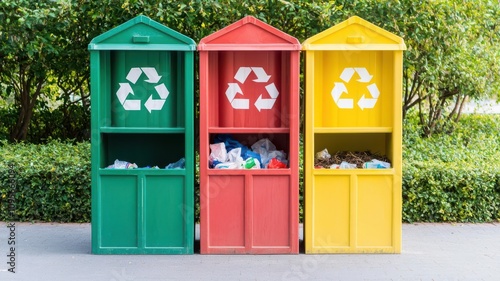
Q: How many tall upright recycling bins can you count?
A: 3